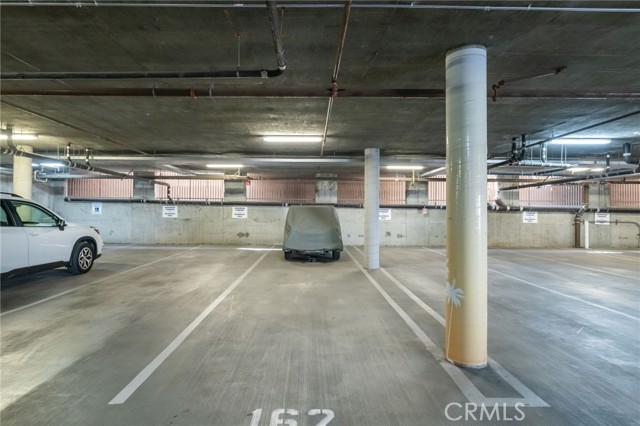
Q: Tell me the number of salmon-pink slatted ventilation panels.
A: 7